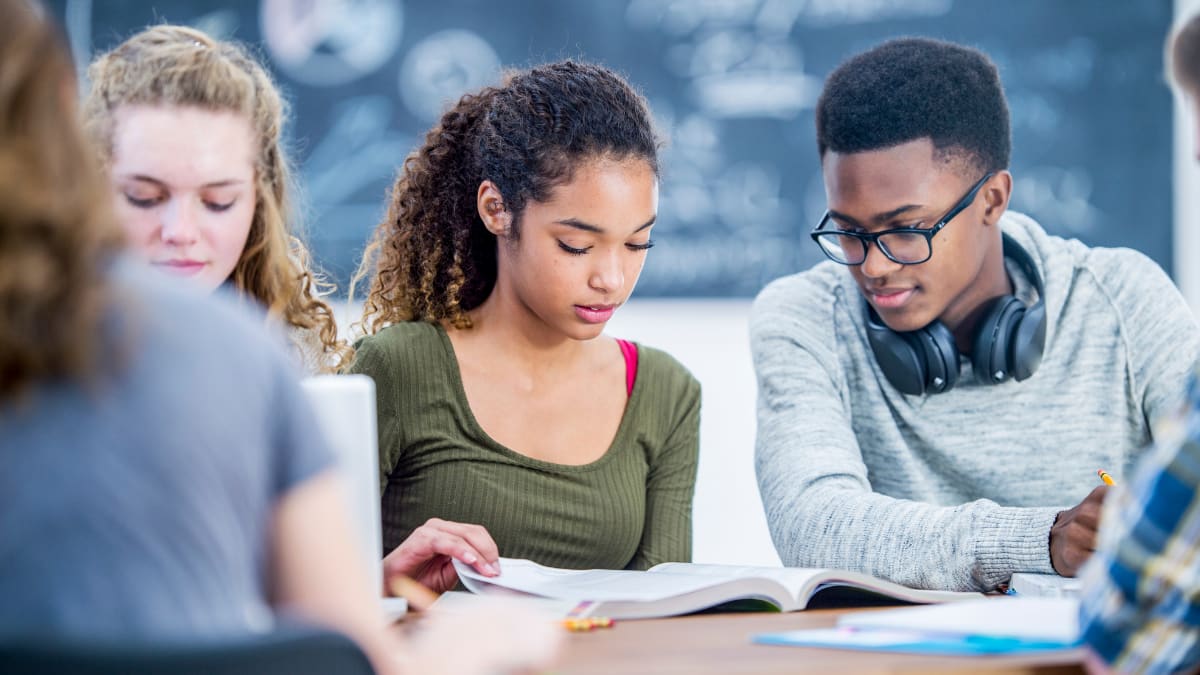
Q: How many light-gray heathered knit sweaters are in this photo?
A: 1